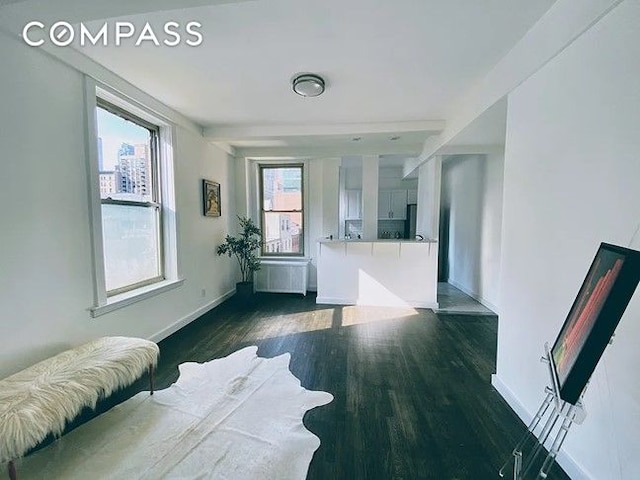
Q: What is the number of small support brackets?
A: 5